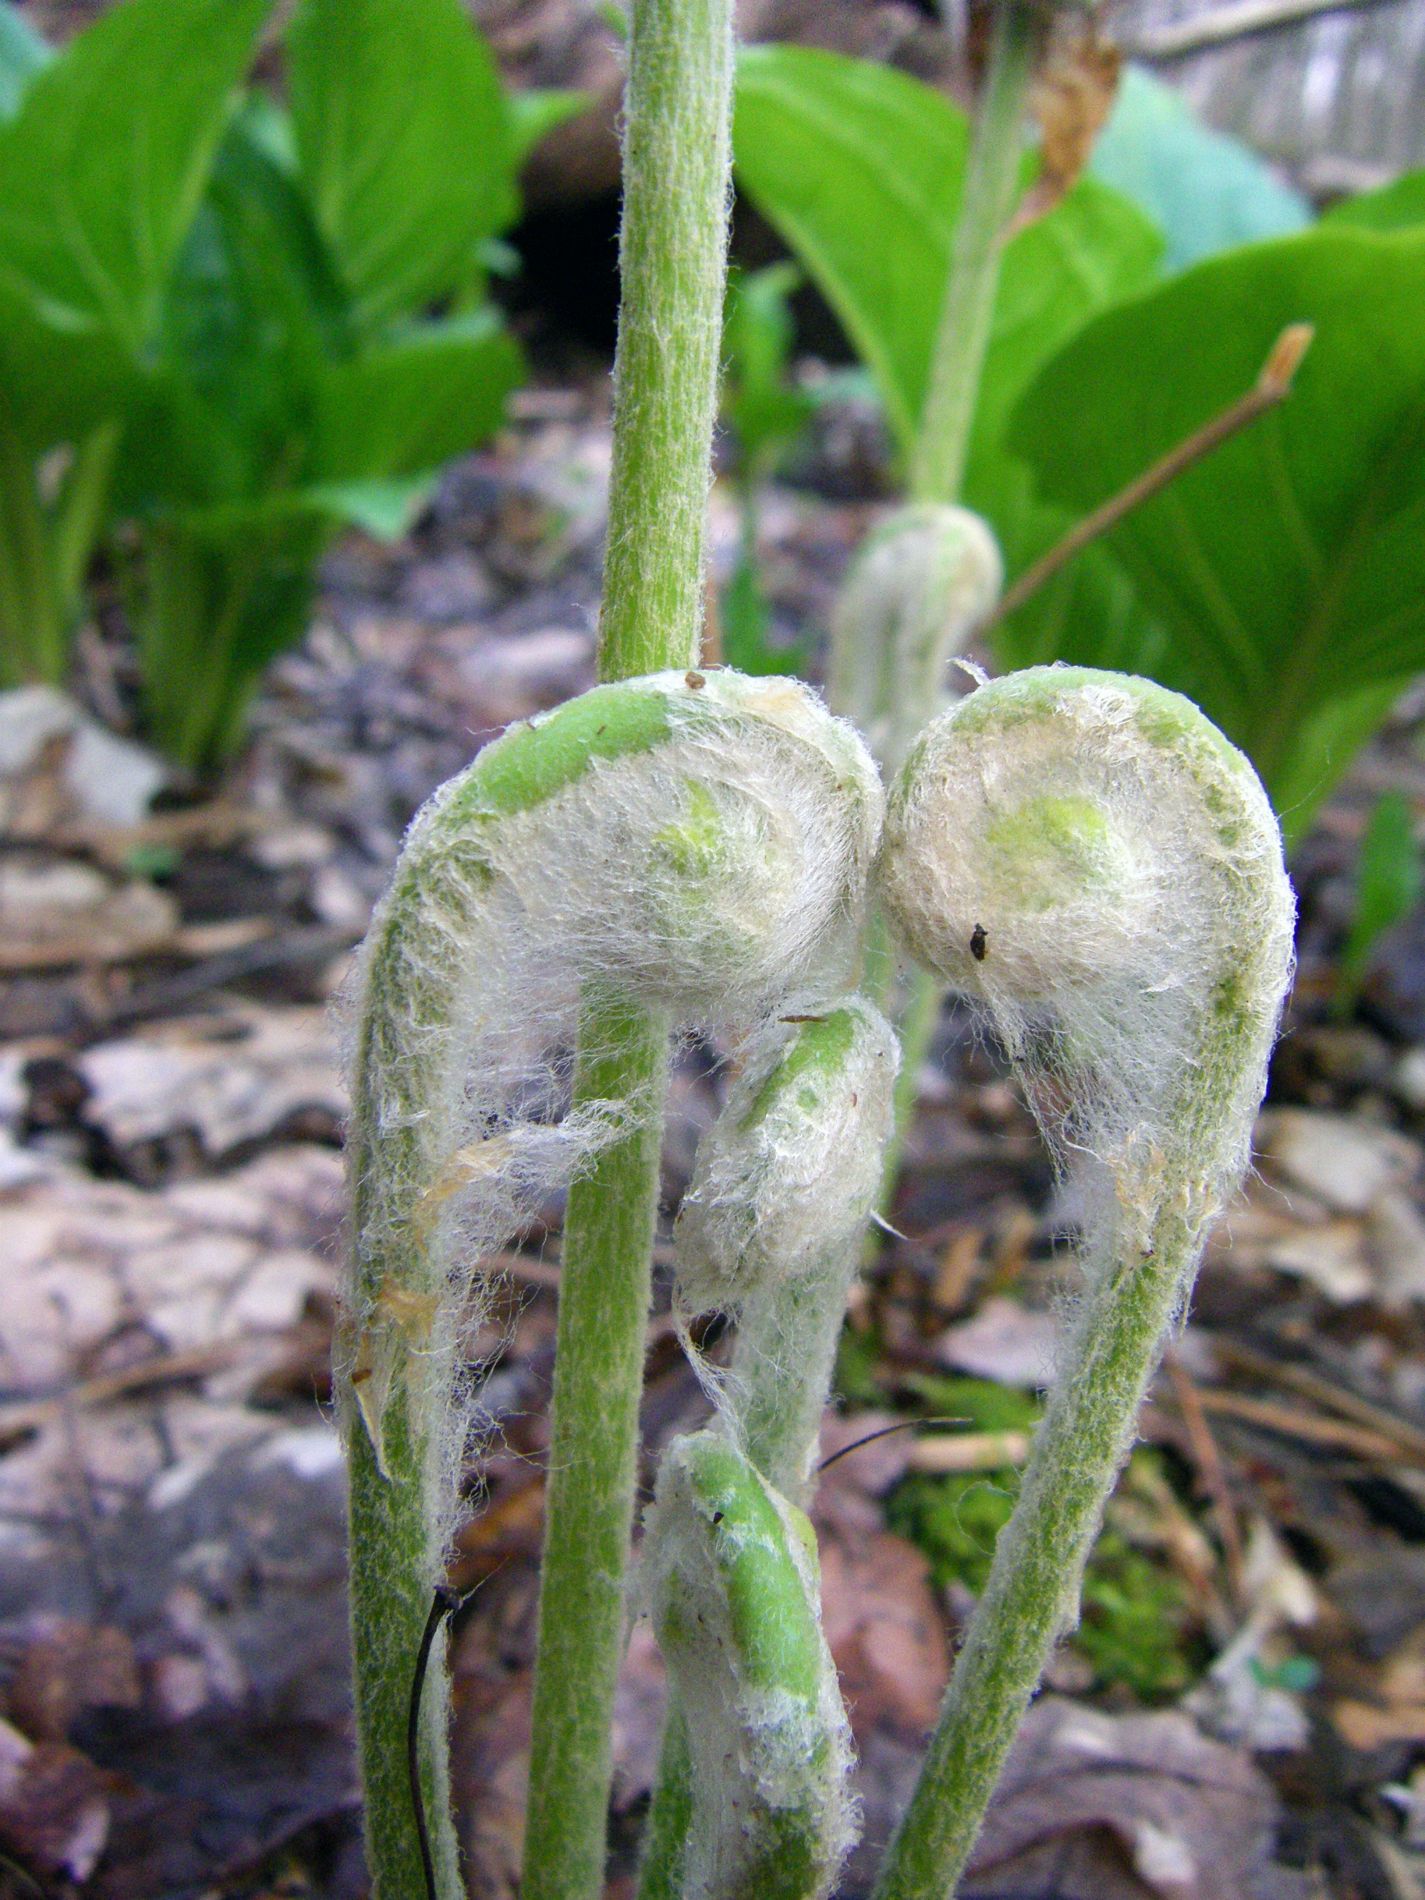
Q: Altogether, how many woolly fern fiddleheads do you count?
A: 5